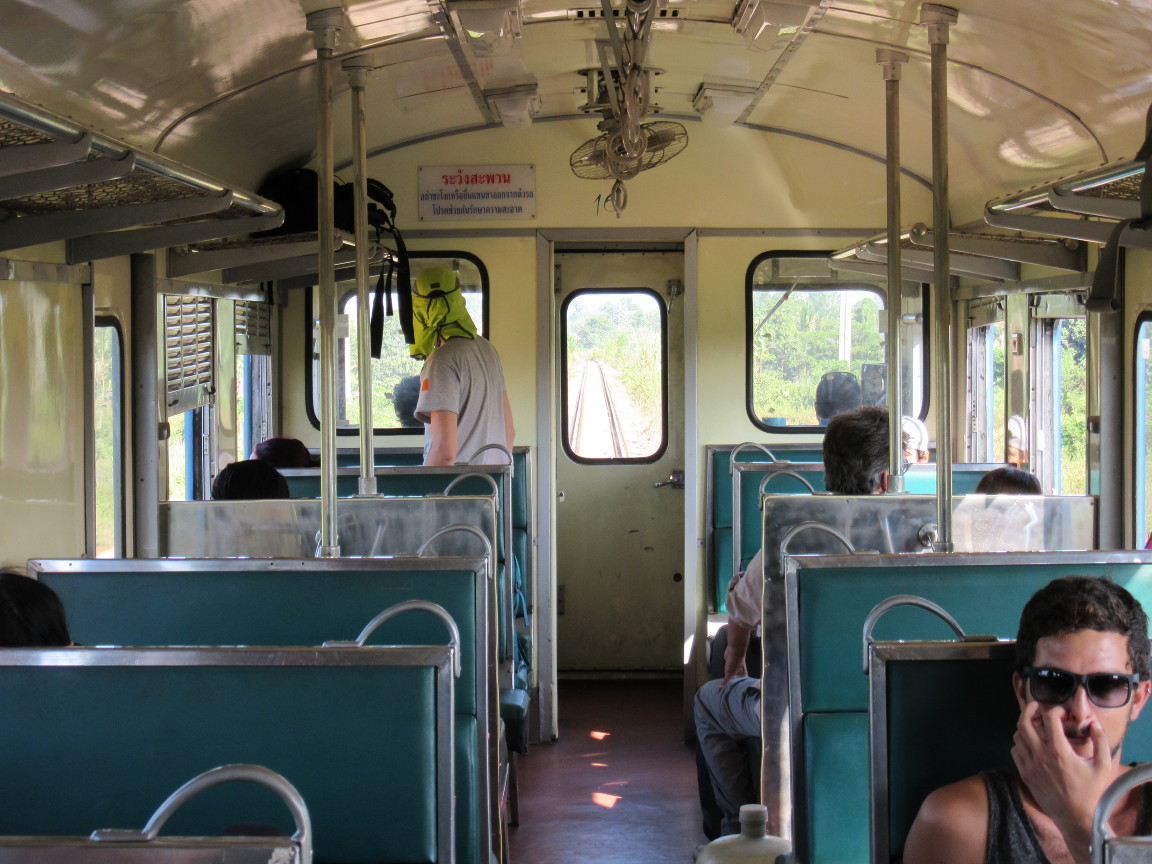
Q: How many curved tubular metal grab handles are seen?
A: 10